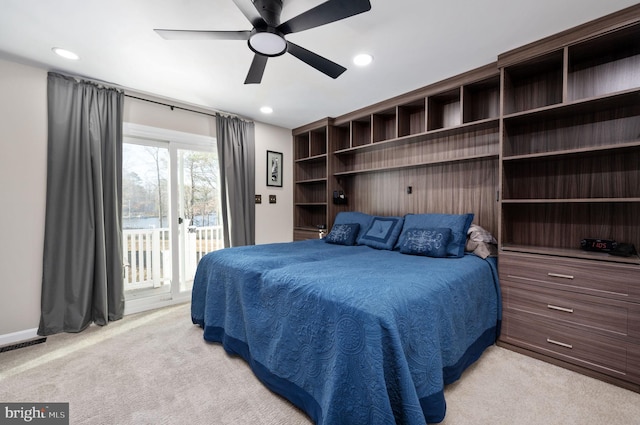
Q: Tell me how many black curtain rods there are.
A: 1